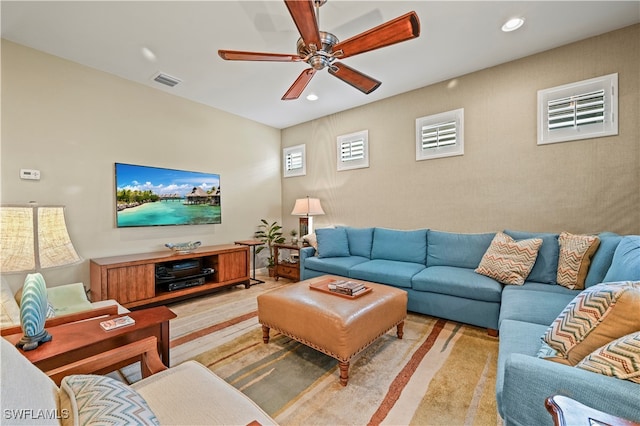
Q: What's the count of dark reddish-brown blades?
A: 5